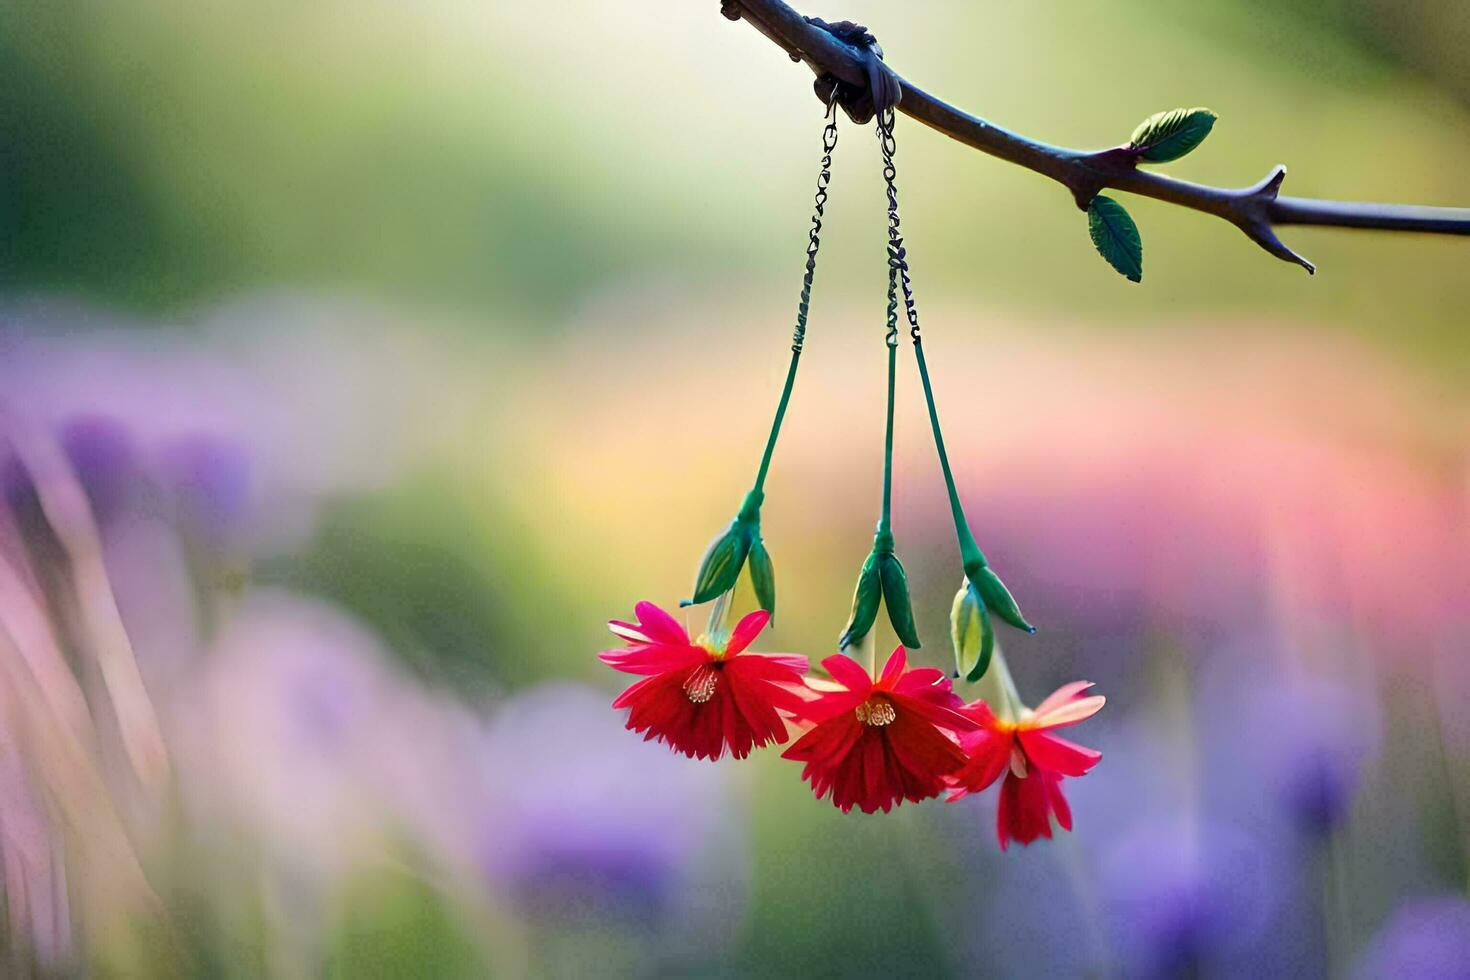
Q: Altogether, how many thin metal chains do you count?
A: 3